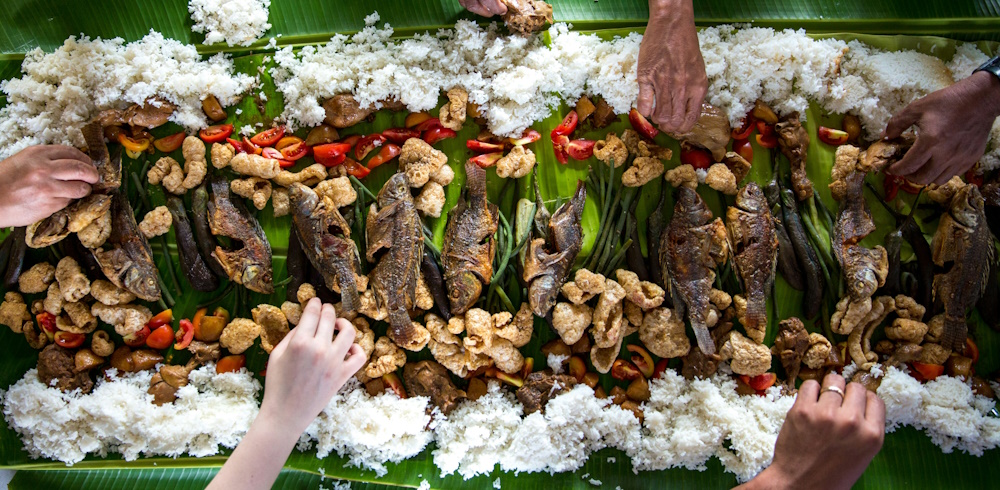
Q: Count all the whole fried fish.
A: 10